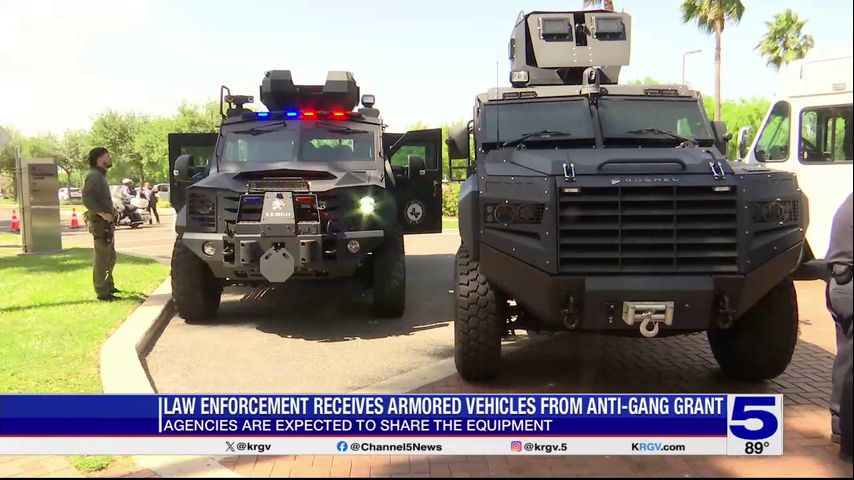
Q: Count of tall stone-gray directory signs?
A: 1